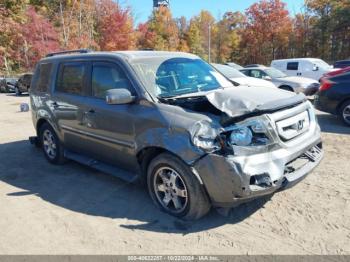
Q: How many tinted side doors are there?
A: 2